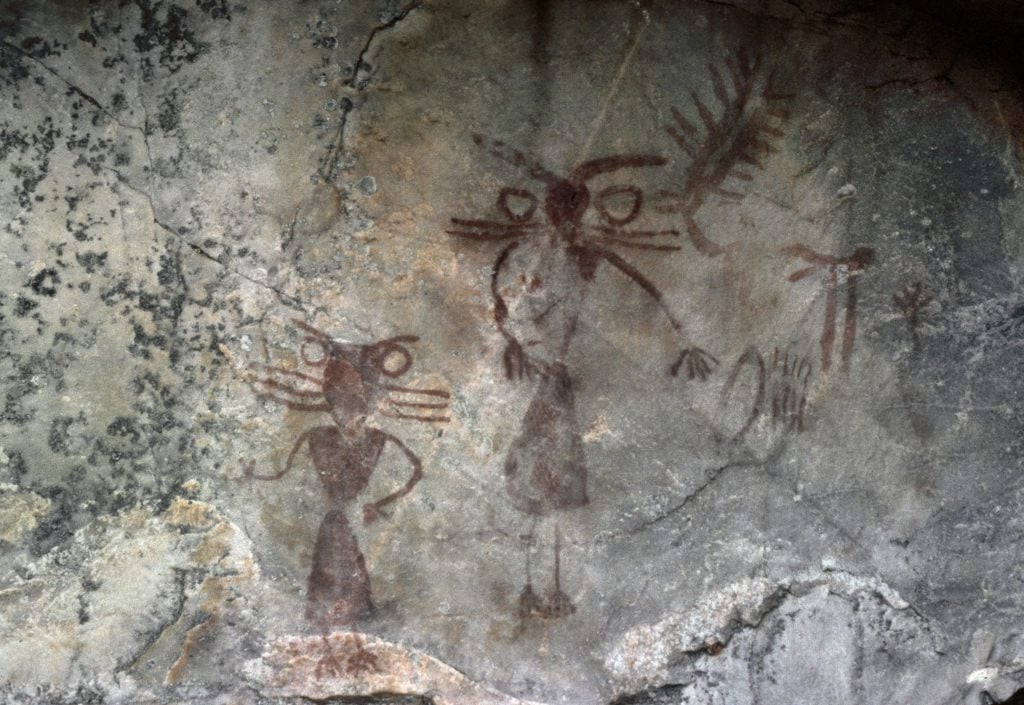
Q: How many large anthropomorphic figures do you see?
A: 2